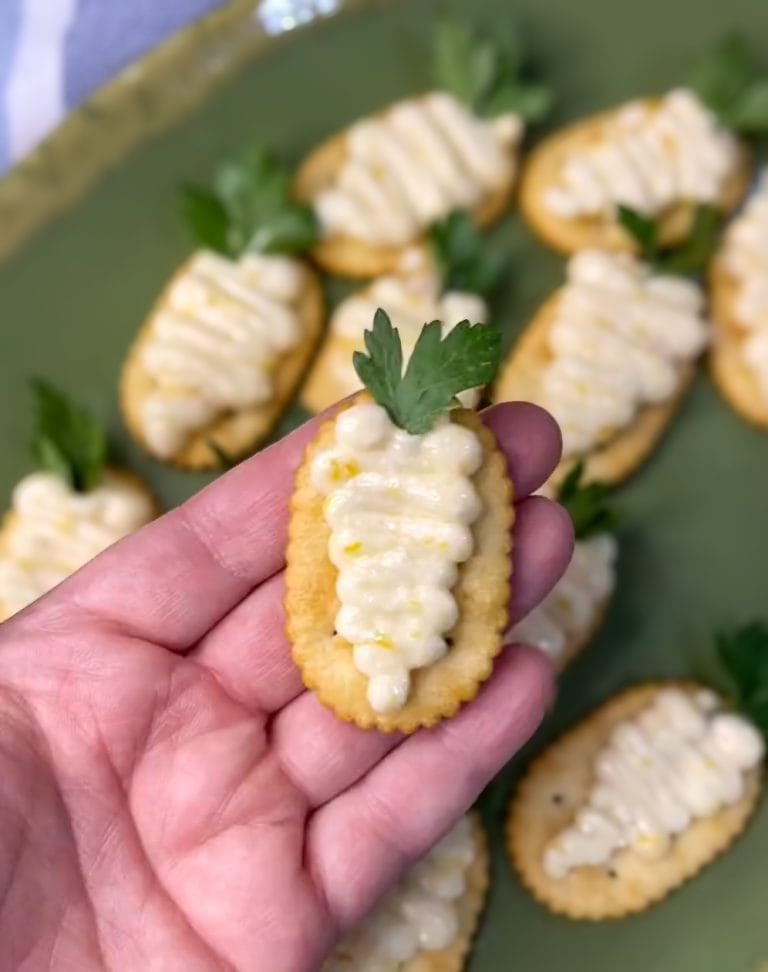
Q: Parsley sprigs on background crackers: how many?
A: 8